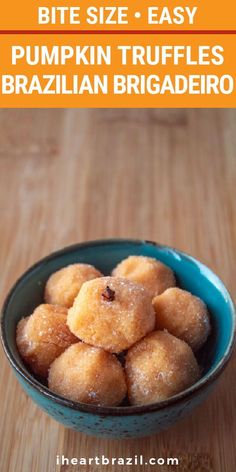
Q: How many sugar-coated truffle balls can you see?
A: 7